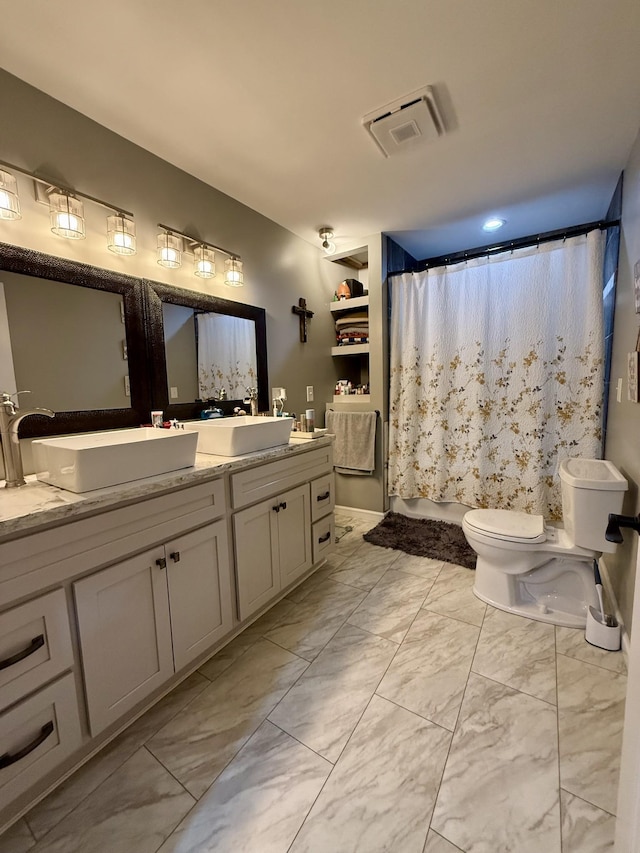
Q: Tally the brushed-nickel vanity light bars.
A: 2